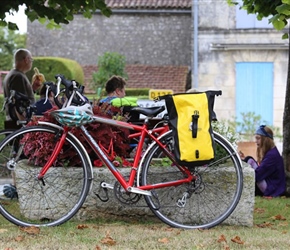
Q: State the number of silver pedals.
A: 2